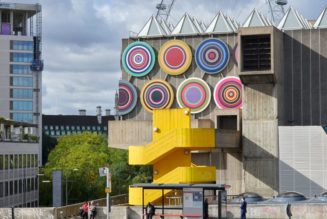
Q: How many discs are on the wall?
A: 7